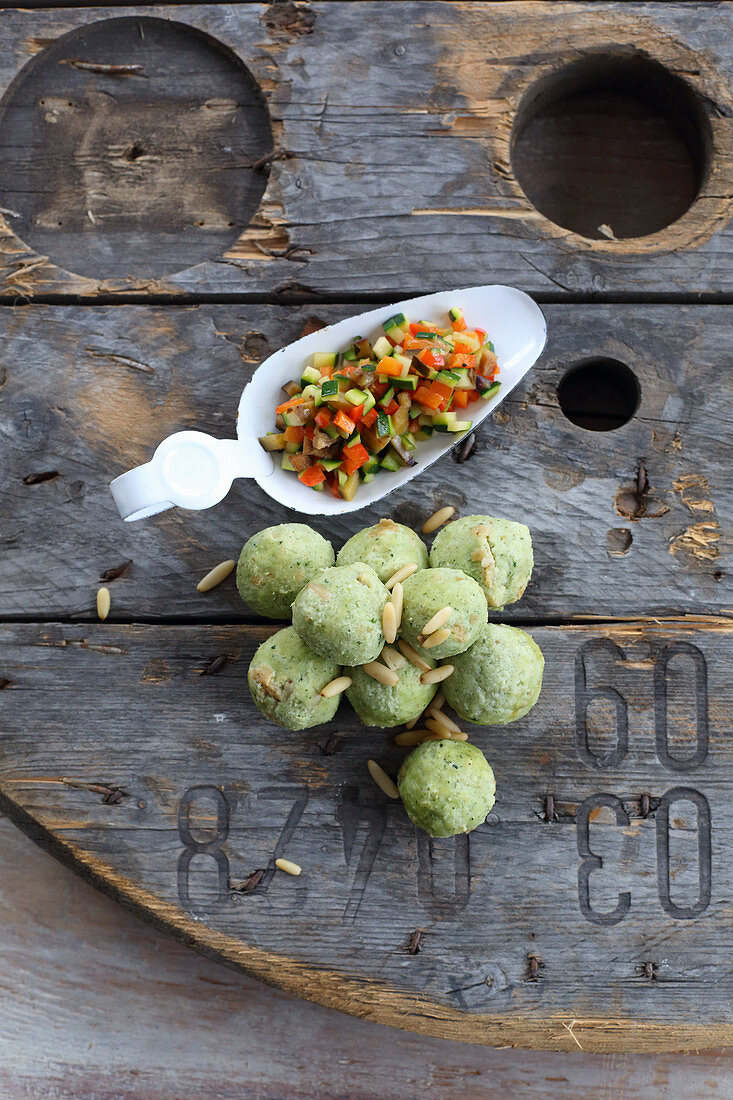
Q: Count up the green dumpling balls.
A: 9